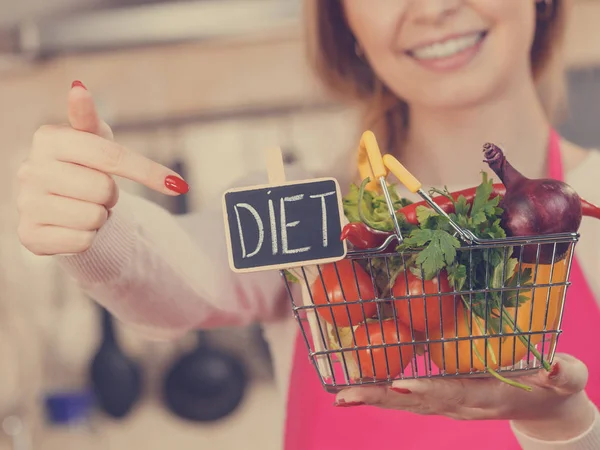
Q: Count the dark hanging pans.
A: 2